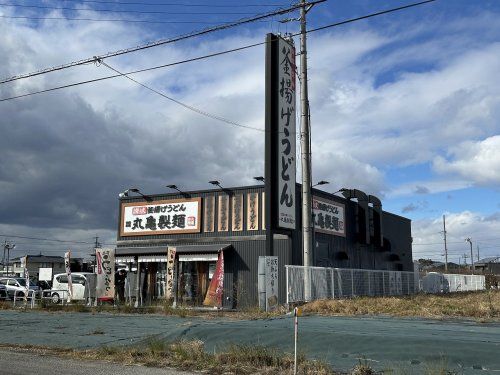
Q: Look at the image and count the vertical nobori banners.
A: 5